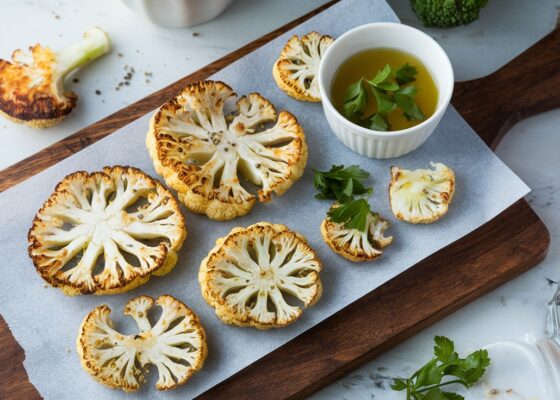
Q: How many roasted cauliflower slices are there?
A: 7